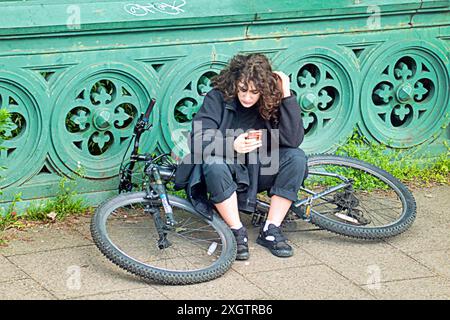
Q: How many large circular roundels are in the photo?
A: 5